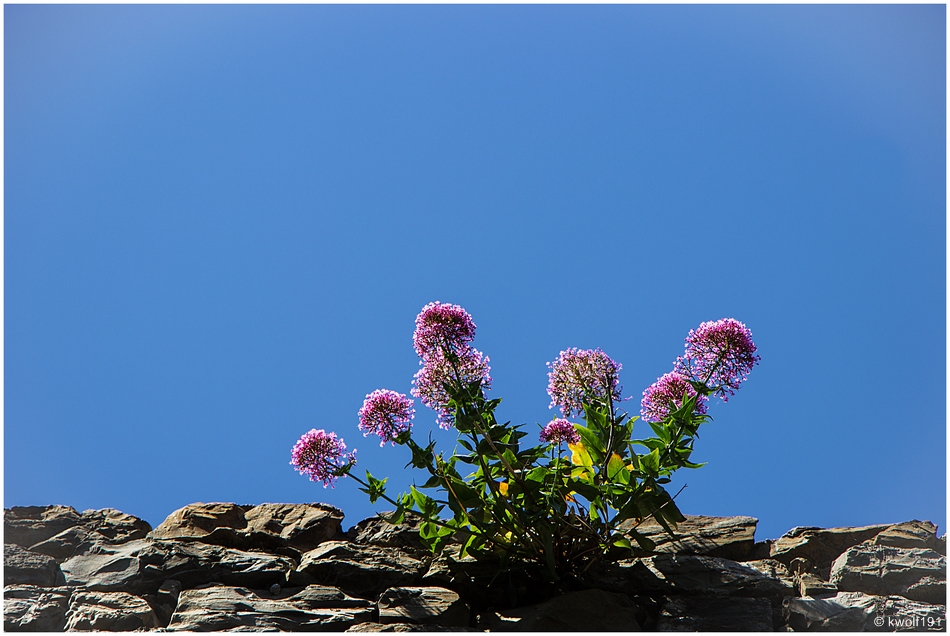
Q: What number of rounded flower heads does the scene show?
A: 8